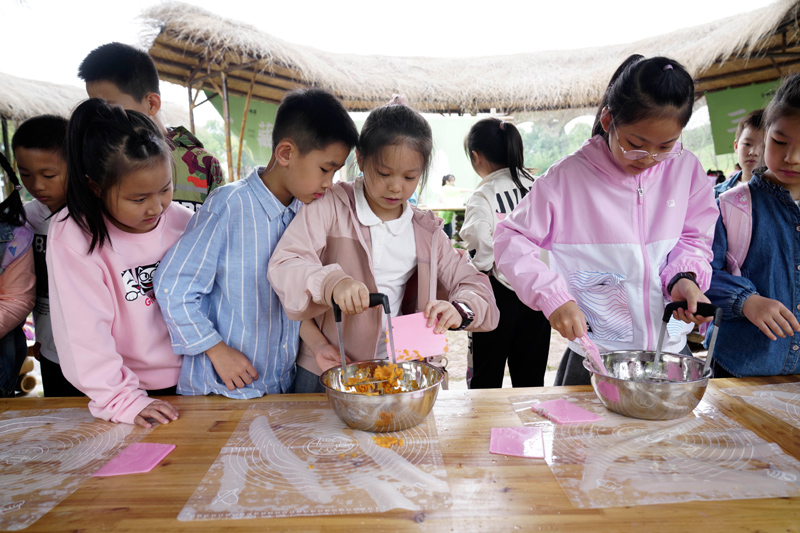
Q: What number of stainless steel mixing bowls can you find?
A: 2